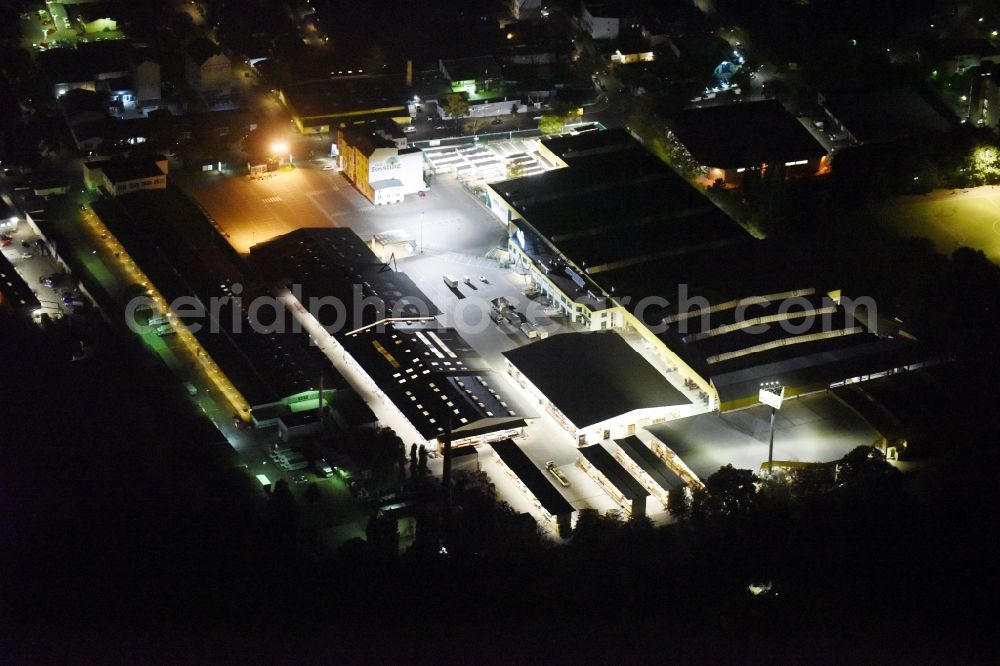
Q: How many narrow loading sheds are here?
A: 3